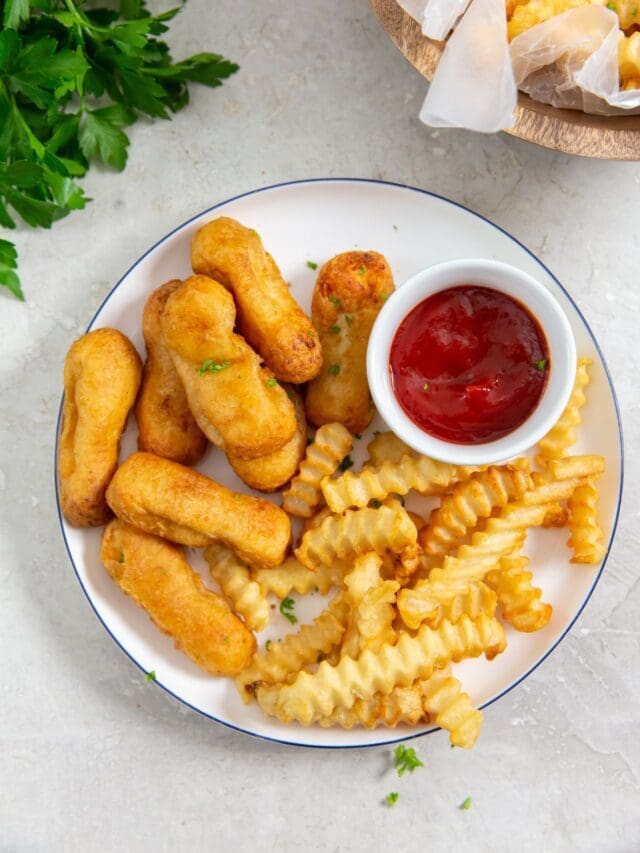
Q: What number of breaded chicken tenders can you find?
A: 8